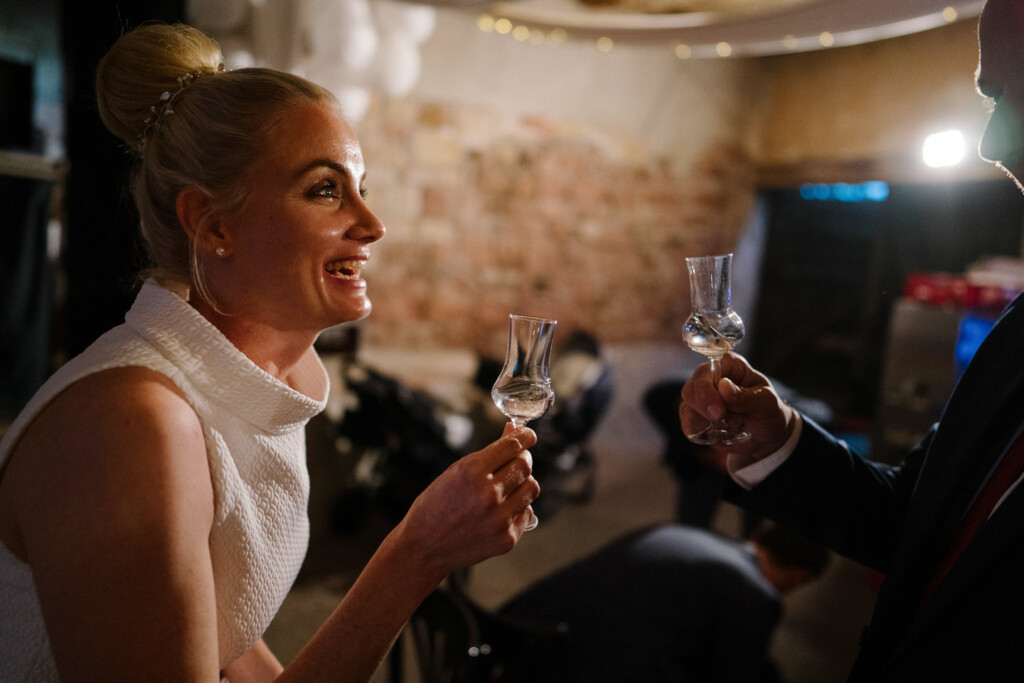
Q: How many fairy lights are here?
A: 11